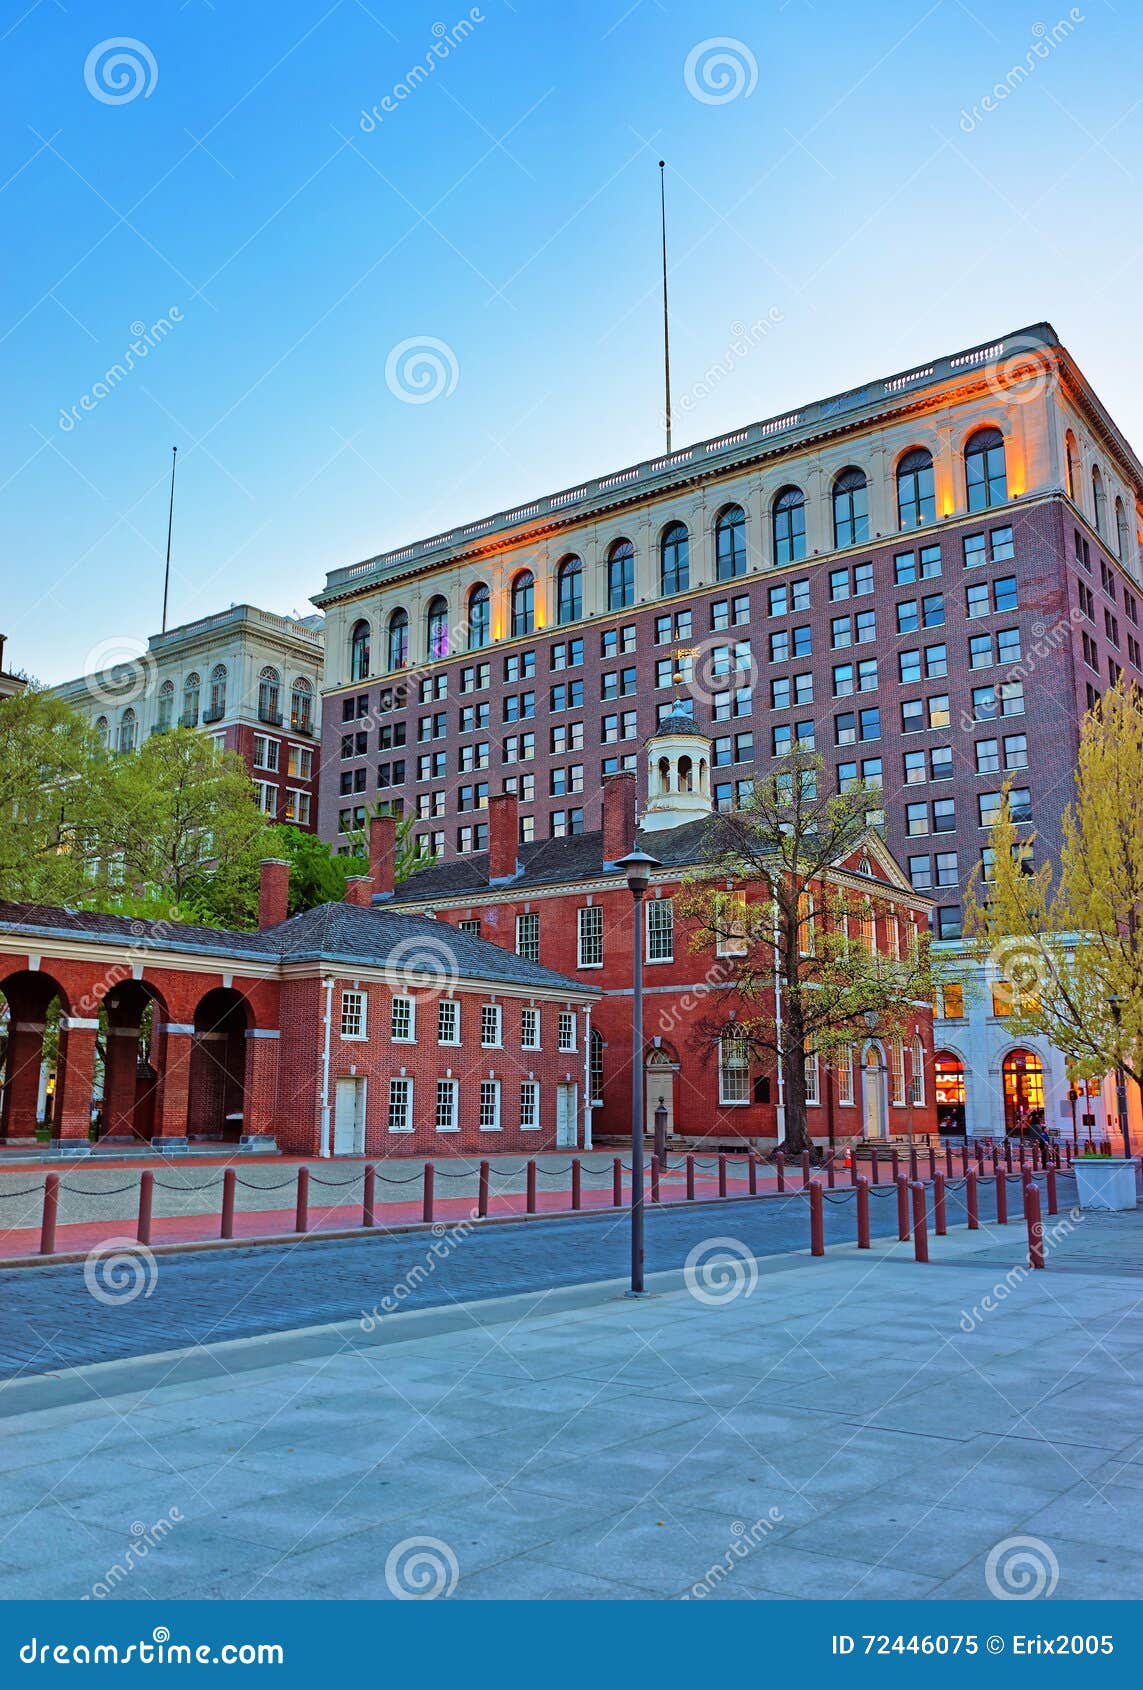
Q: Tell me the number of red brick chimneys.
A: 5